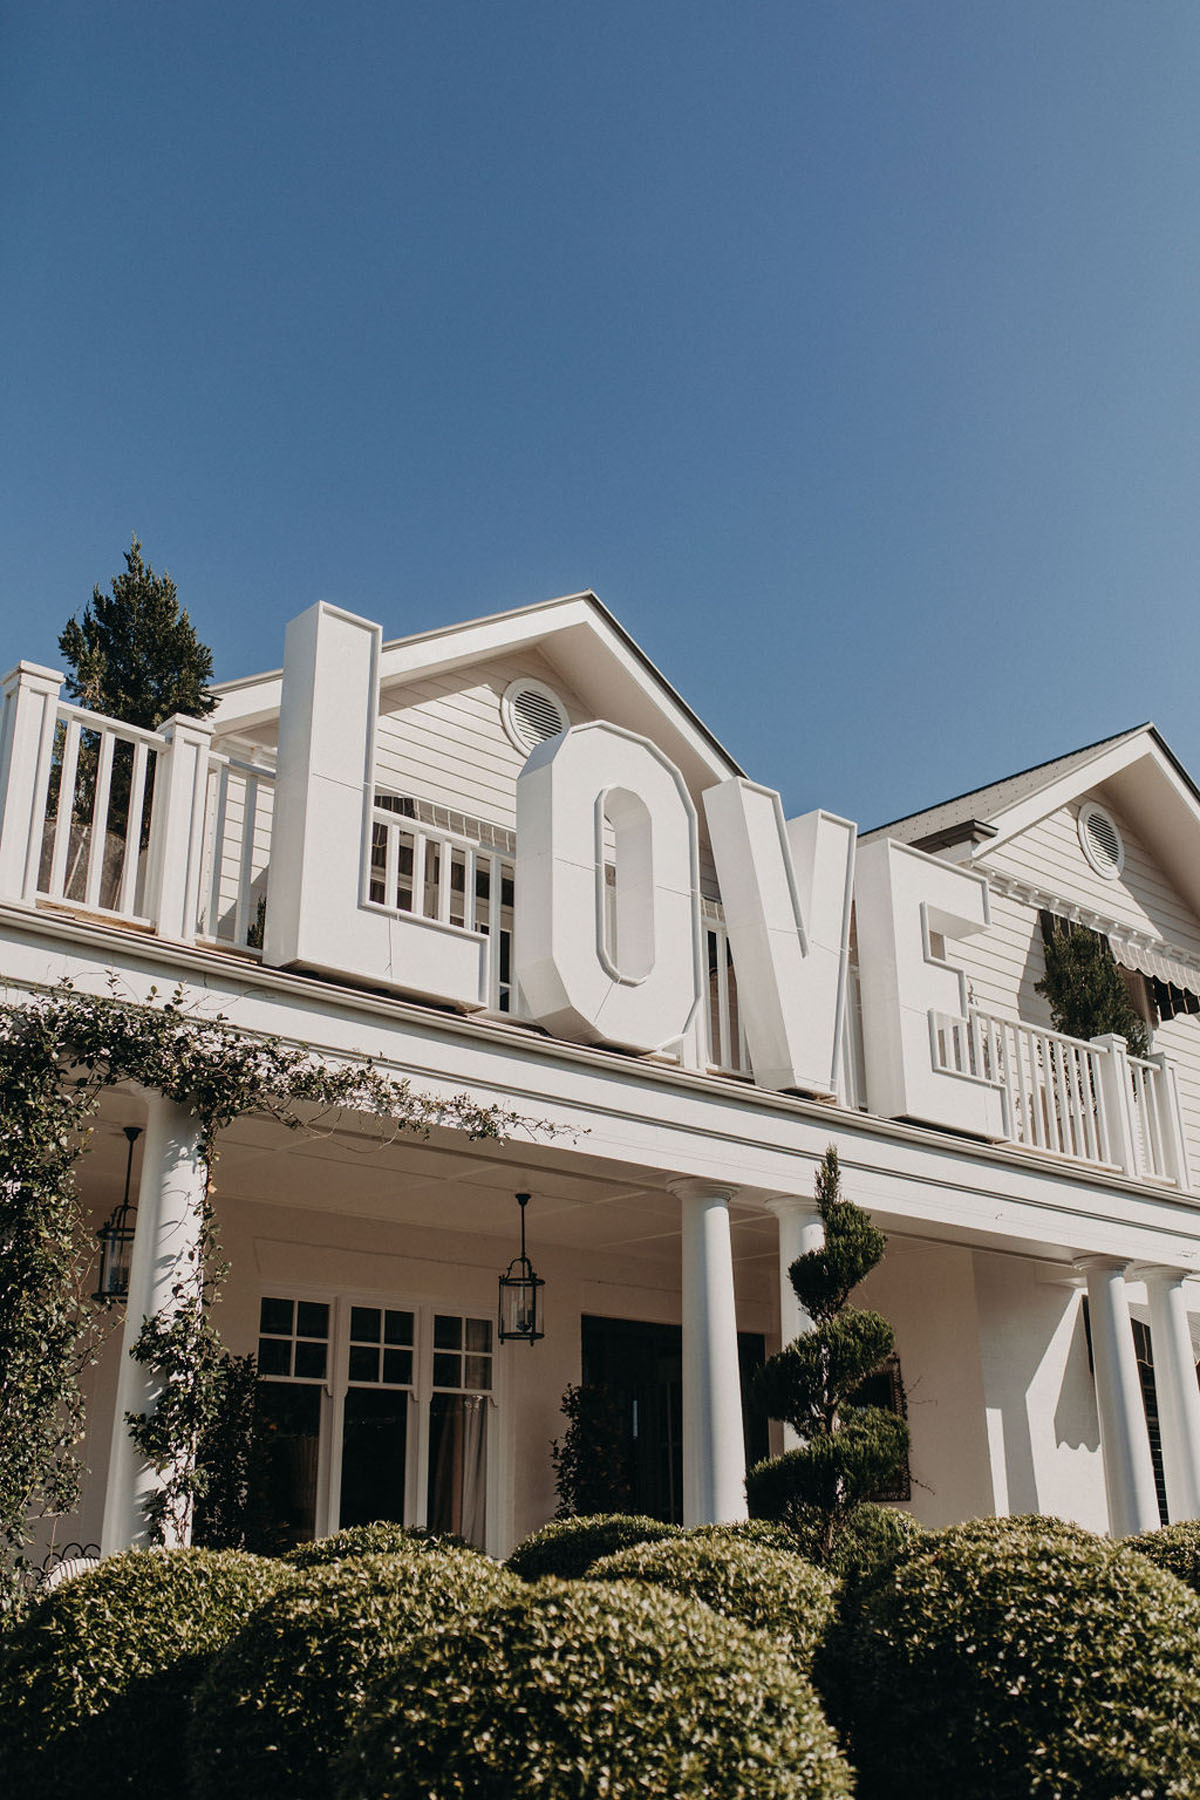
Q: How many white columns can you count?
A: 5